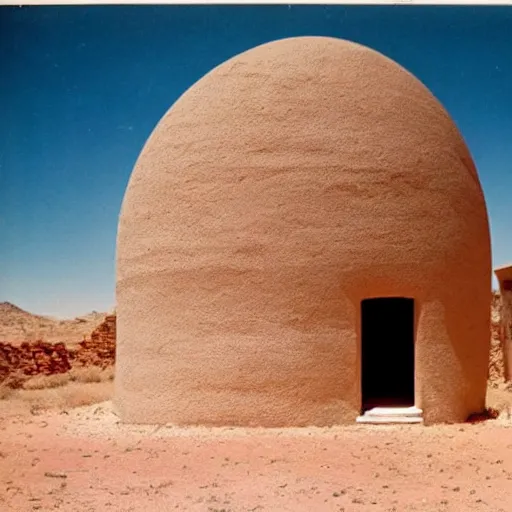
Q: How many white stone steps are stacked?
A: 2